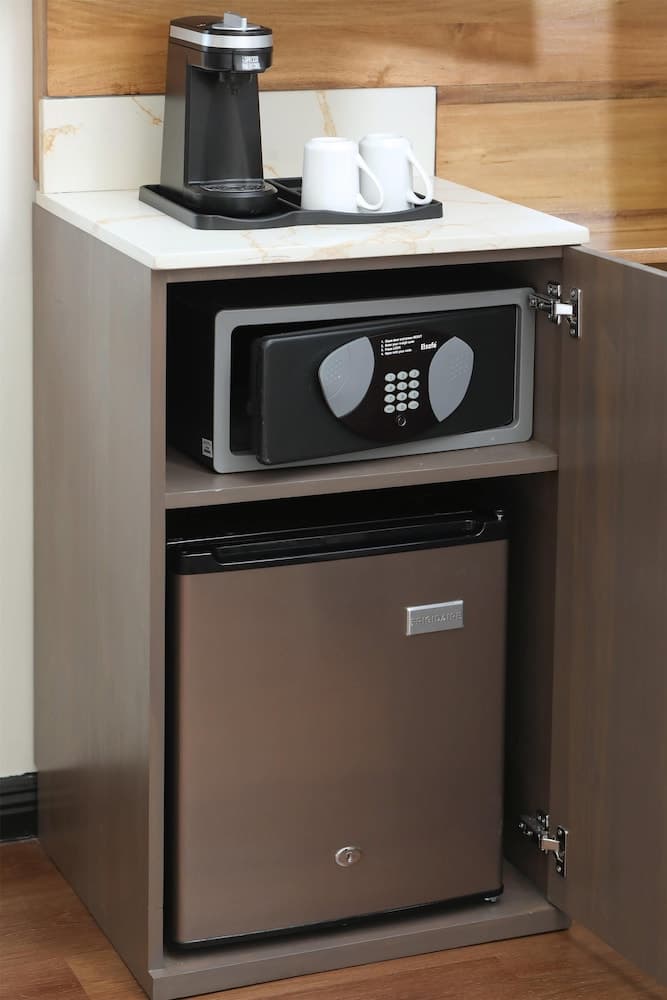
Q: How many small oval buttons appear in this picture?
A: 12